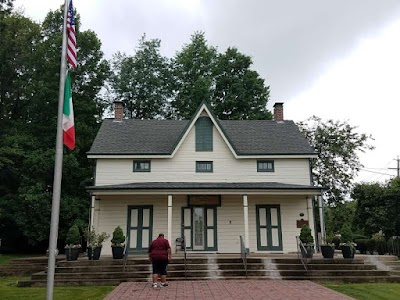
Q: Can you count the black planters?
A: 6